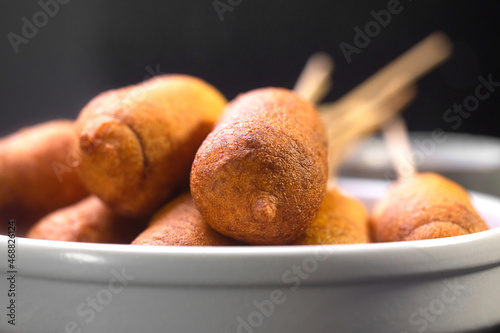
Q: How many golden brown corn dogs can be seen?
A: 7